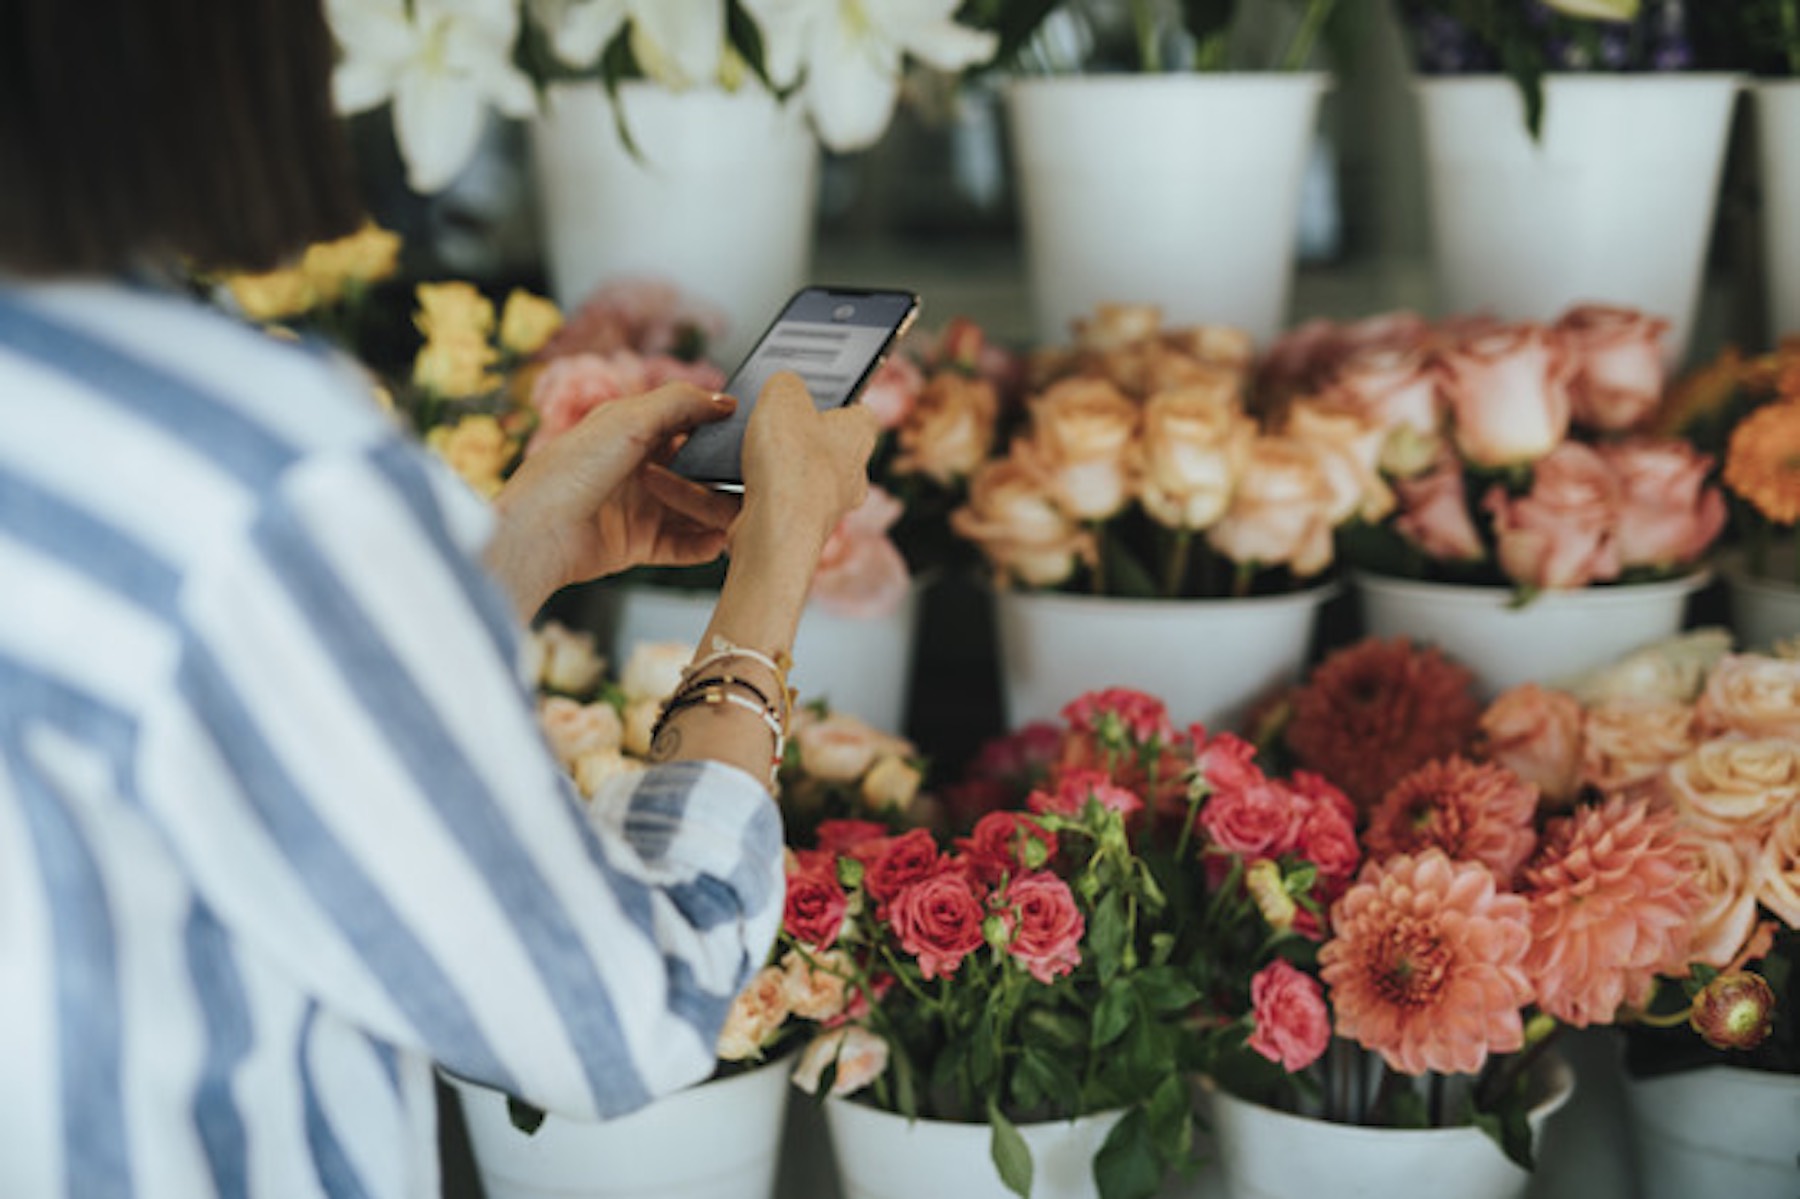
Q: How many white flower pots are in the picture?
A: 12